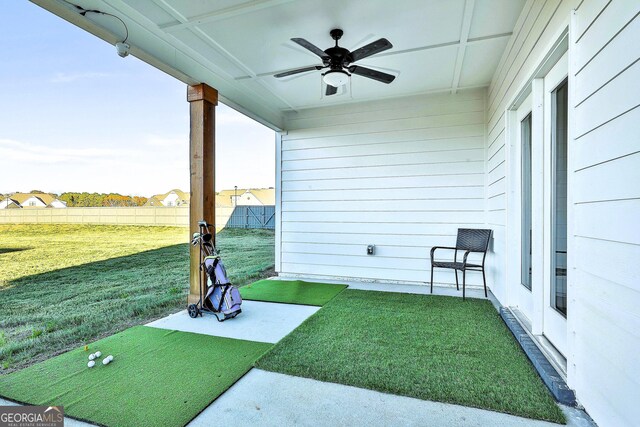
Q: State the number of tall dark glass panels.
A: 2